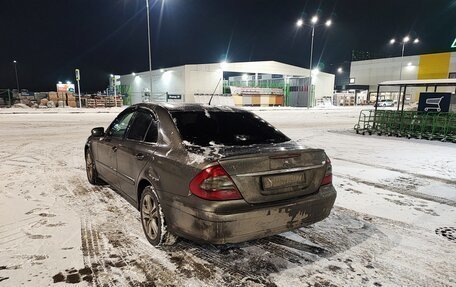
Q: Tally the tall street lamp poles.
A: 4